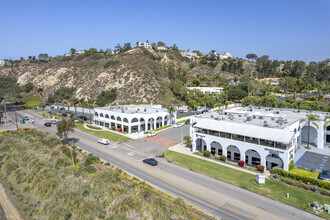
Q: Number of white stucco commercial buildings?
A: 2